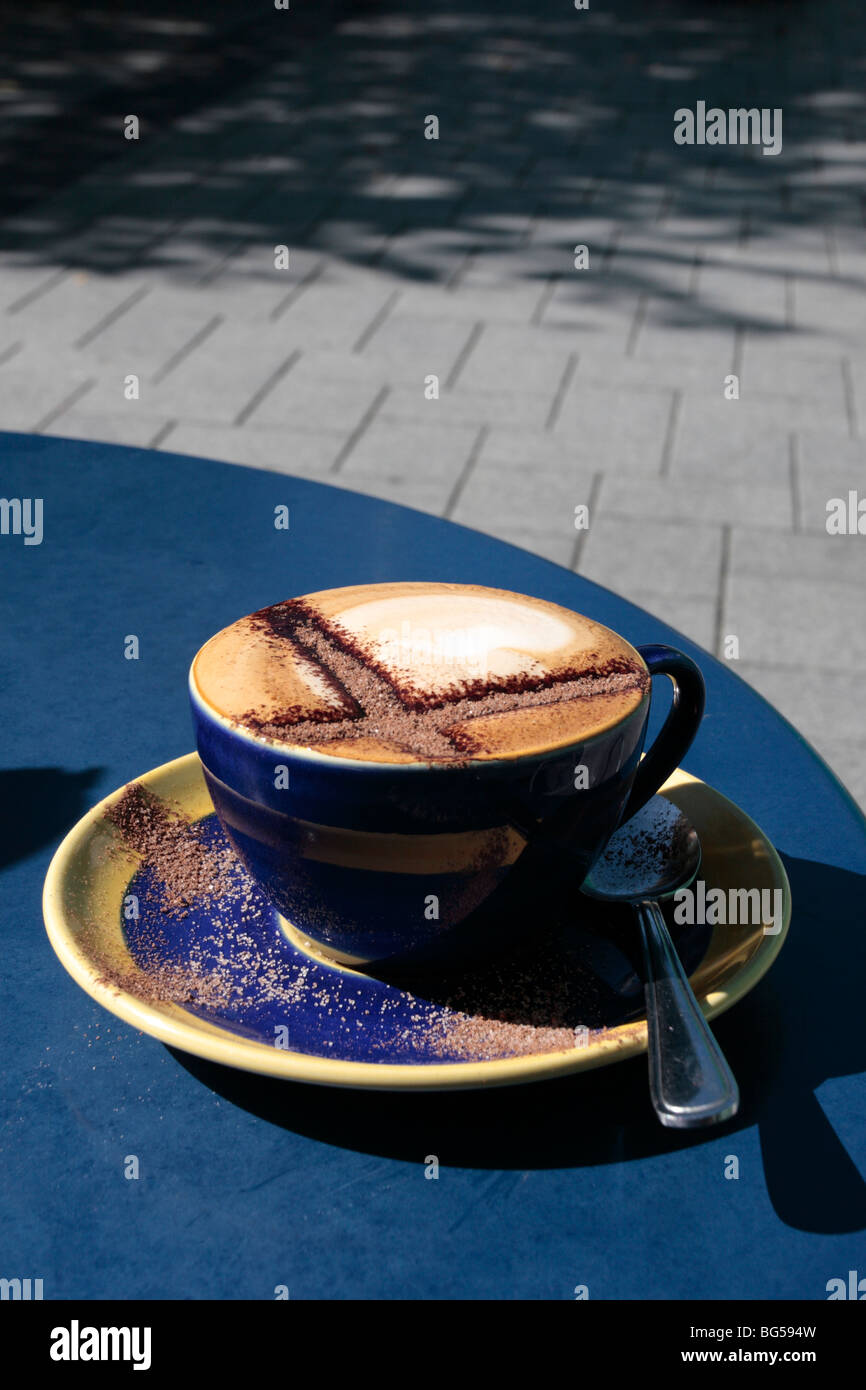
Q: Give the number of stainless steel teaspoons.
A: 1